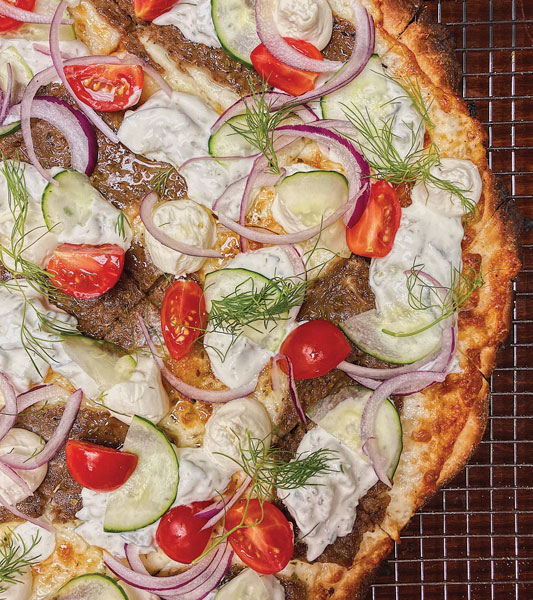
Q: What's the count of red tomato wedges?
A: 11